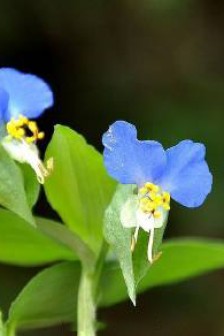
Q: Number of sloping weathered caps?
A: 0